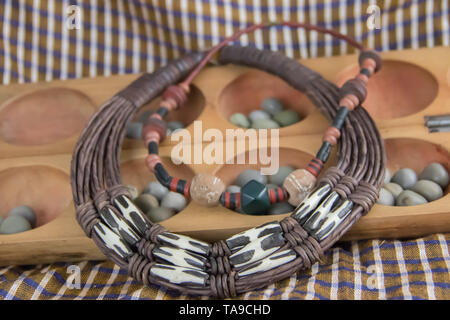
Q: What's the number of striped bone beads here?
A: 12